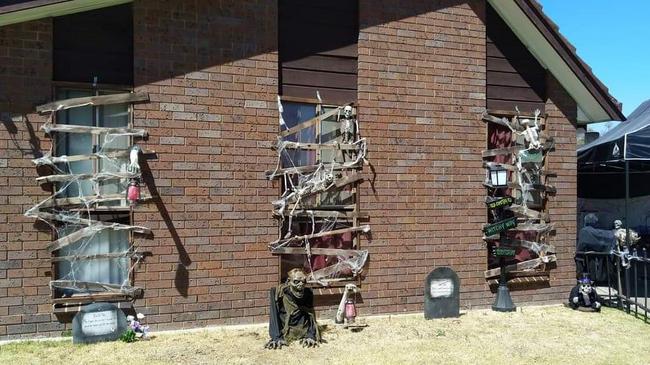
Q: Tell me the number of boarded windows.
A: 3